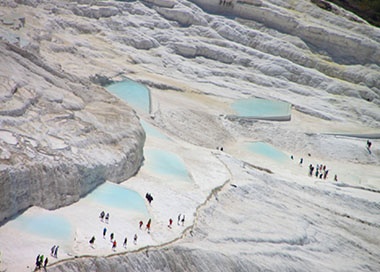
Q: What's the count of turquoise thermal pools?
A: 7